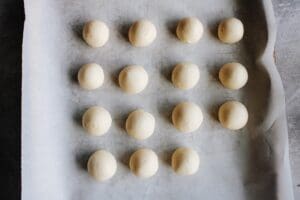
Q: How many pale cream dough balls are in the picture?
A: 15